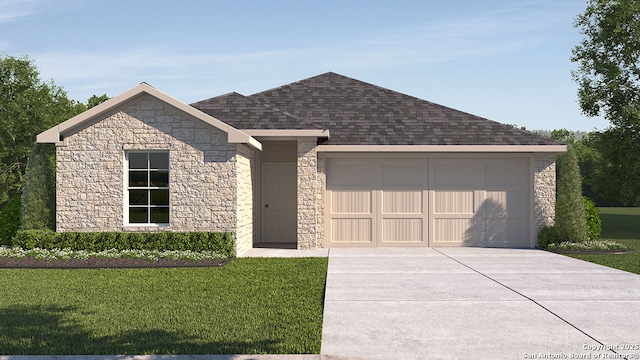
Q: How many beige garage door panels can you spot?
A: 12